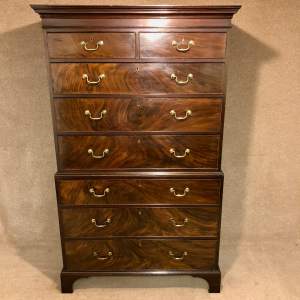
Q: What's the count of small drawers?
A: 2